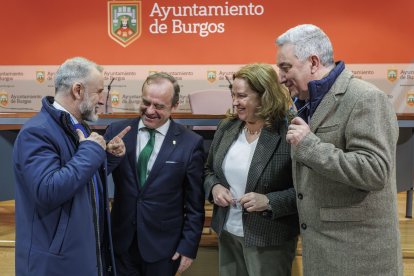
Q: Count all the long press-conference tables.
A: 1